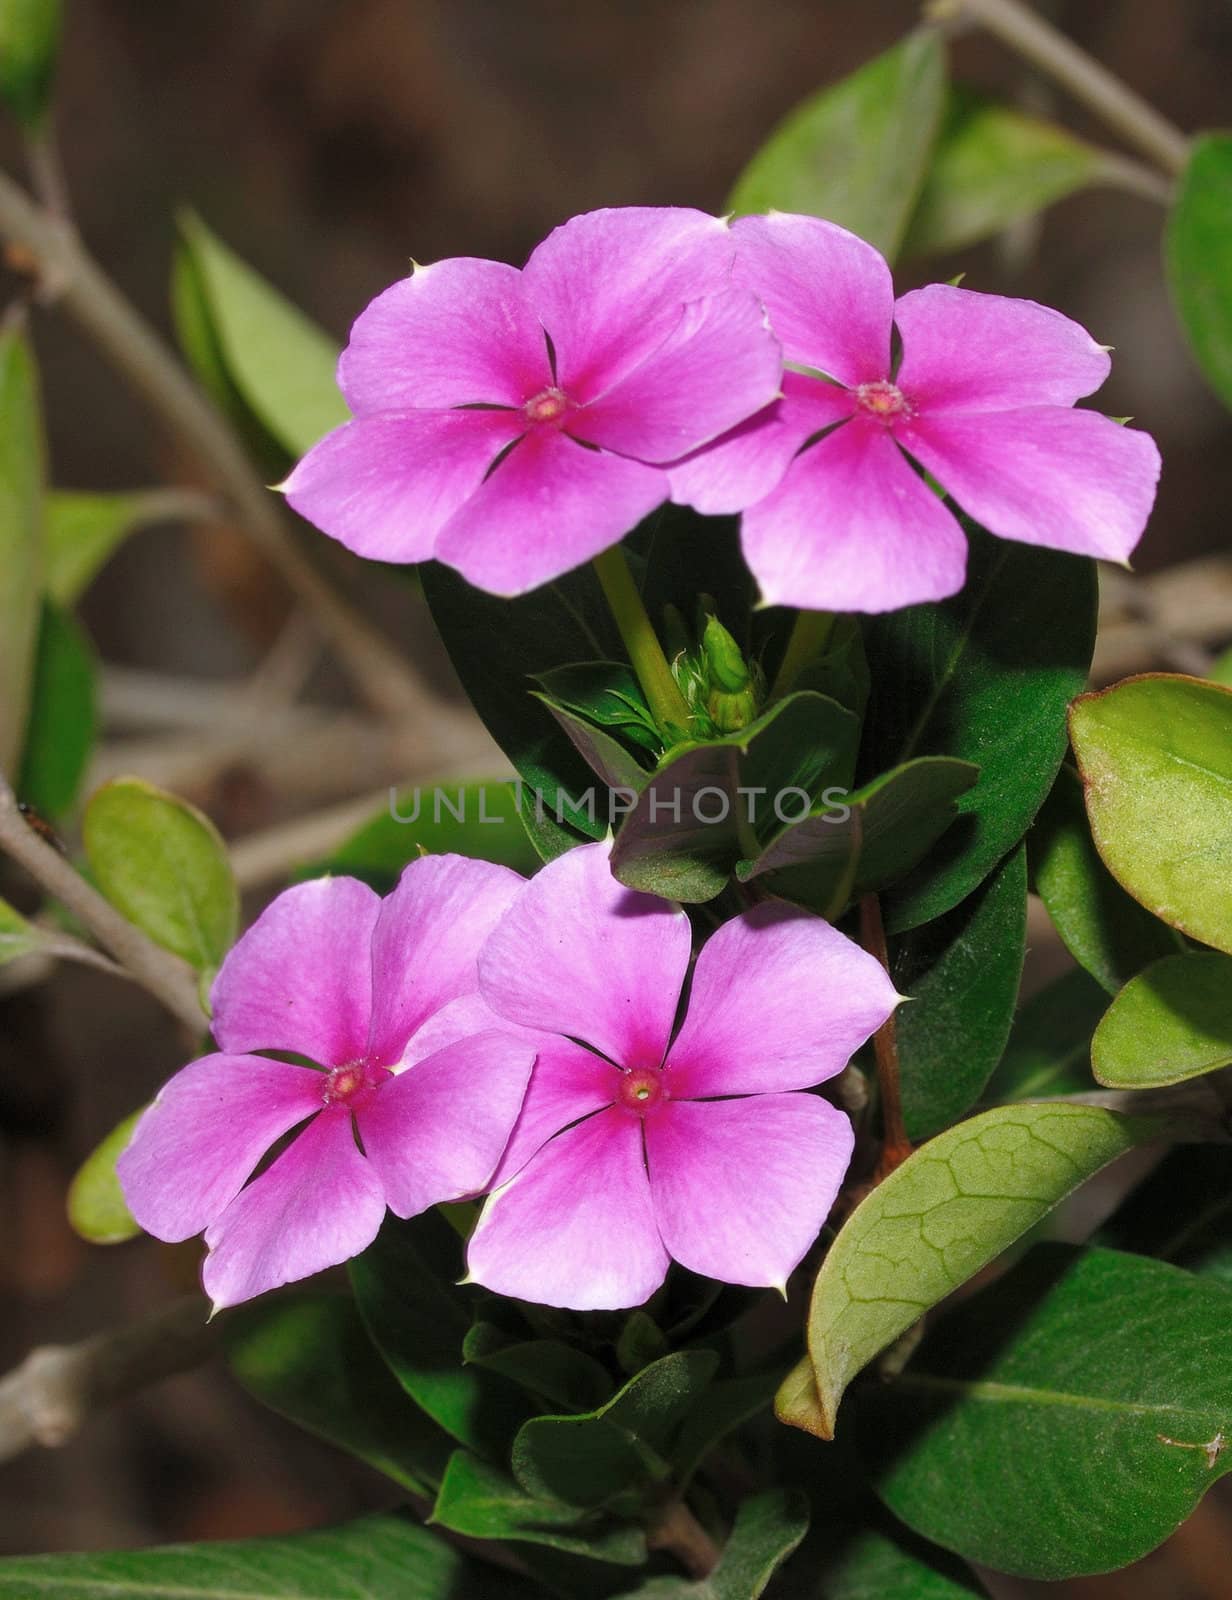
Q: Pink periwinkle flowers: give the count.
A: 4